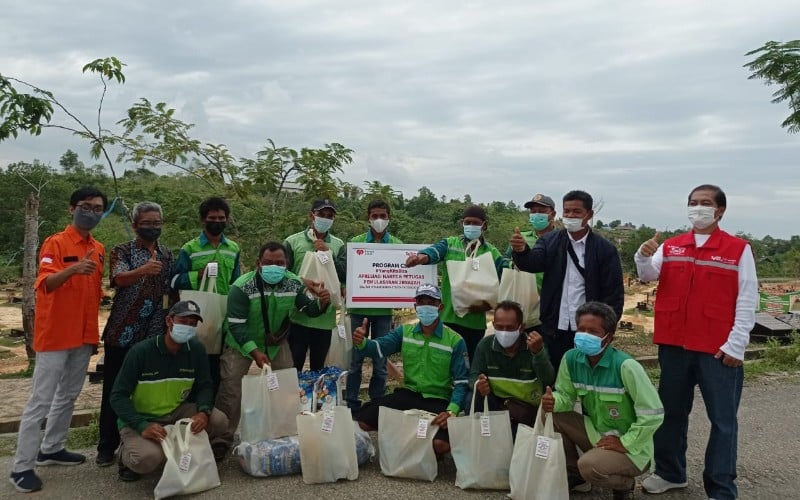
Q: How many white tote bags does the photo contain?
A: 11